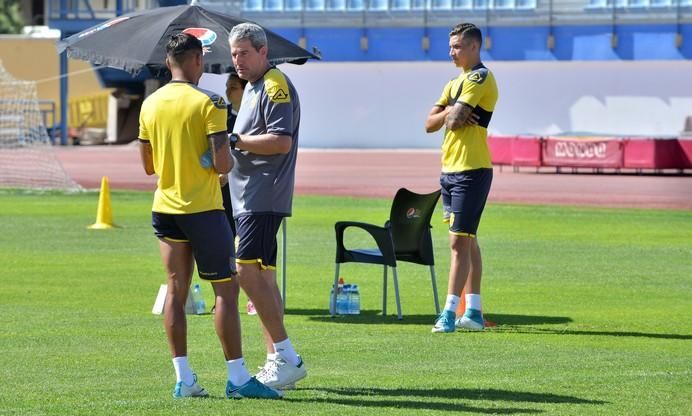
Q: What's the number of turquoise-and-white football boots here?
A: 4